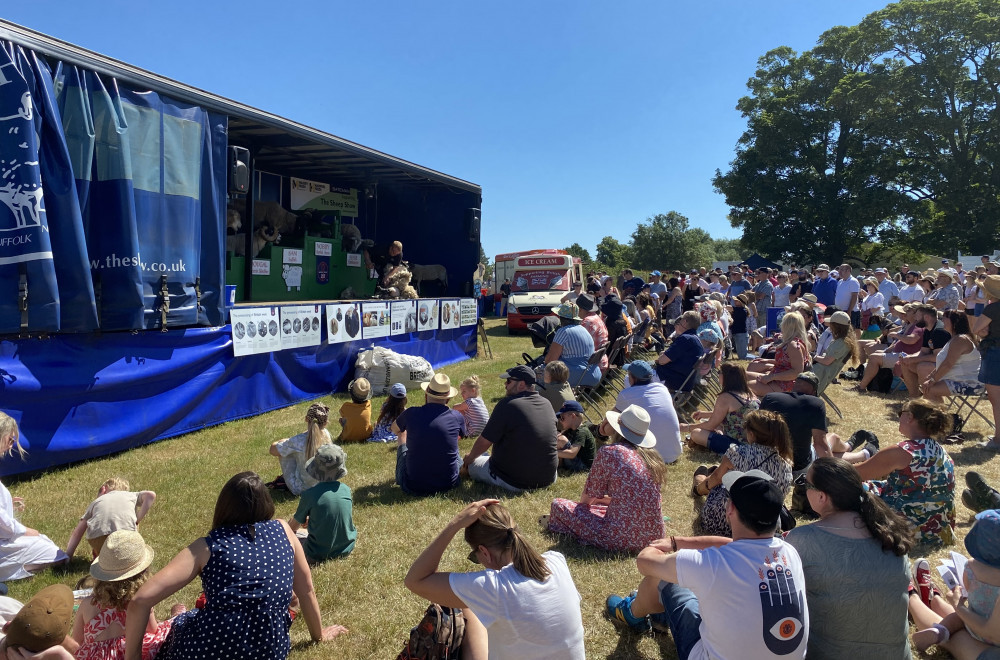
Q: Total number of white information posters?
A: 8